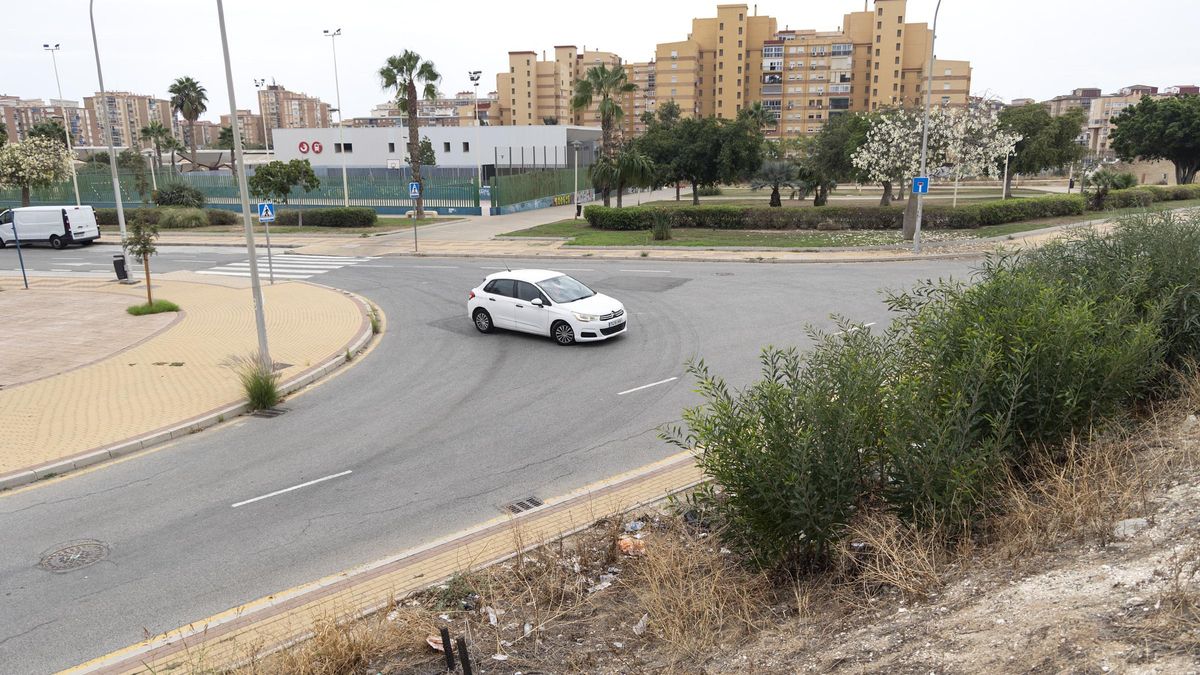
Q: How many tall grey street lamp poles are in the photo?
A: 3